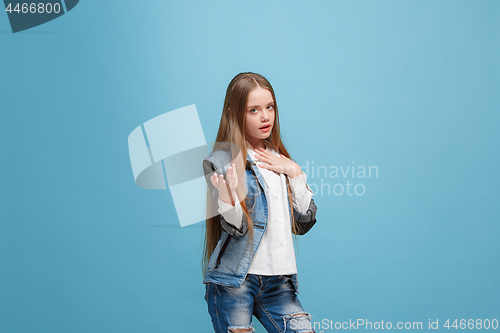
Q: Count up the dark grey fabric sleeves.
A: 2